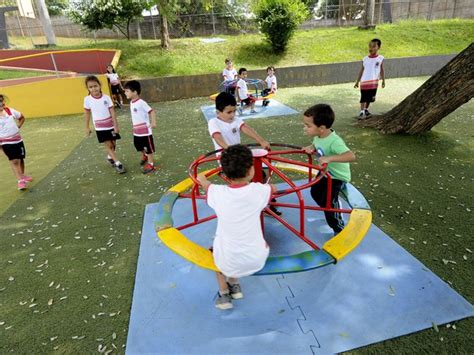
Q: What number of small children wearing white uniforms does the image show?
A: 10